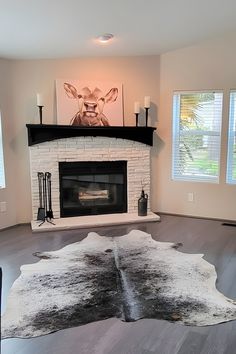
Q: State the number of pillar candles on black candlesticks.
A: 3